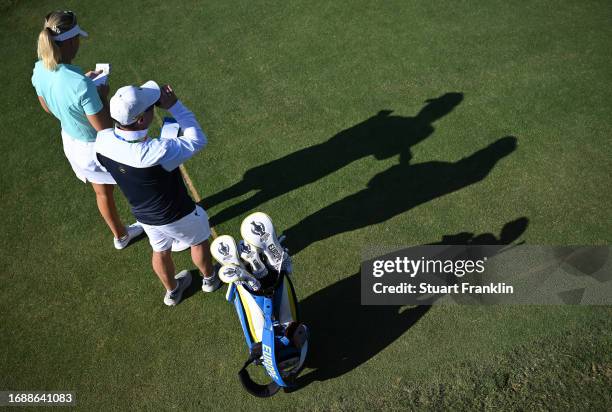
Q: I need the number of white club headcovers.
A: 4